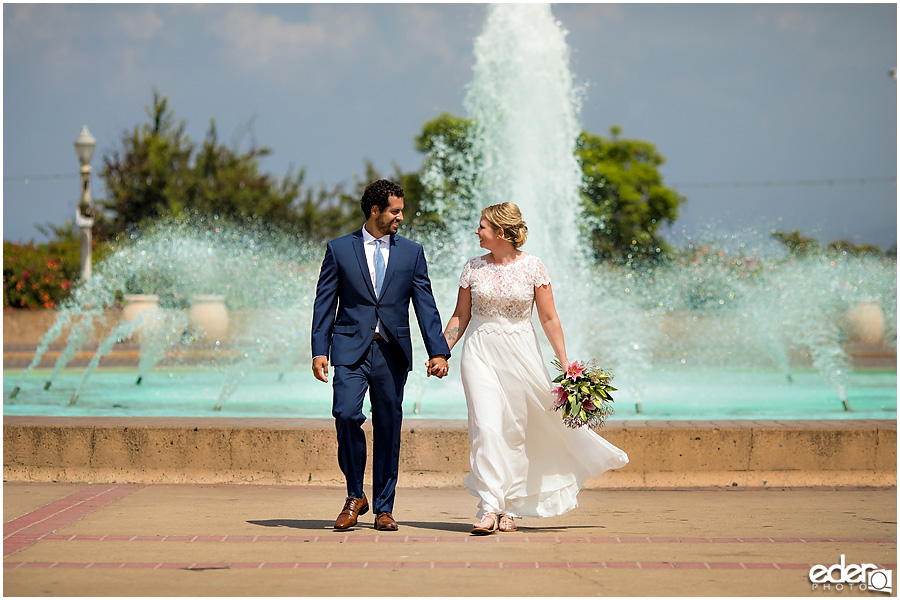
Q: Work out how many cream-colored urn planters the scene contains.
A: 3